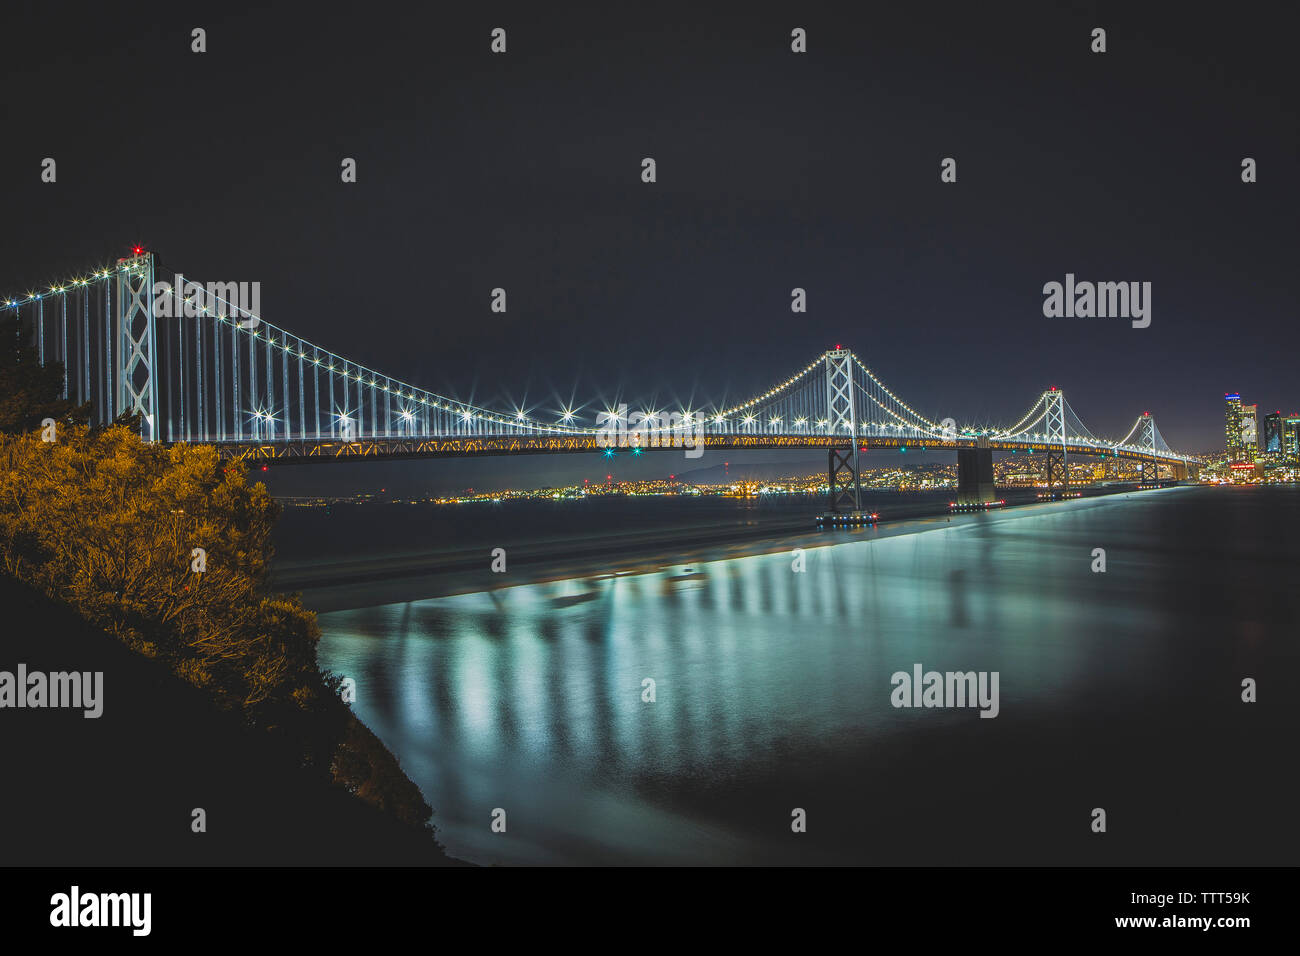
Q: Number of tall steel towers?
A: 4